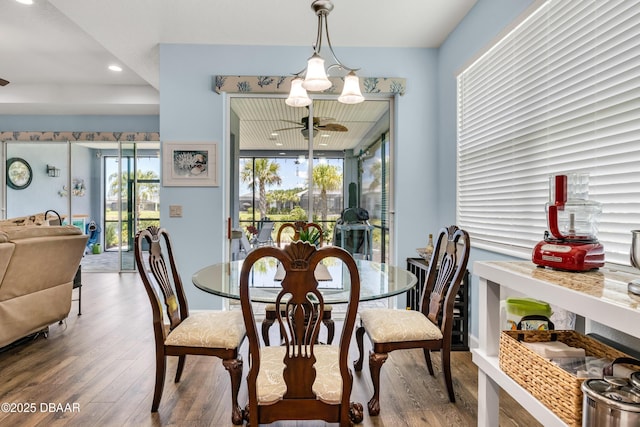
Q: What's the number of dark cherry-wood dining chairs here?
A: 4